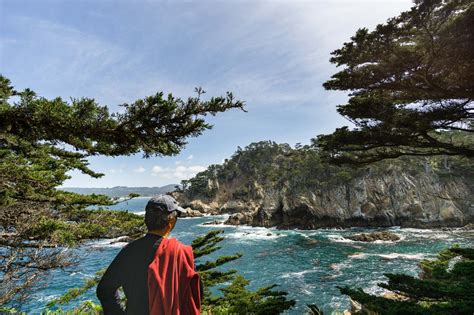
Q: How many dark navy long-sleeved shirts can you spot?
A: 1